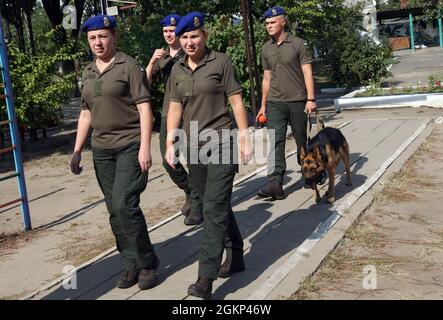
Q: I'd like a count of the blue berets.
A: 4